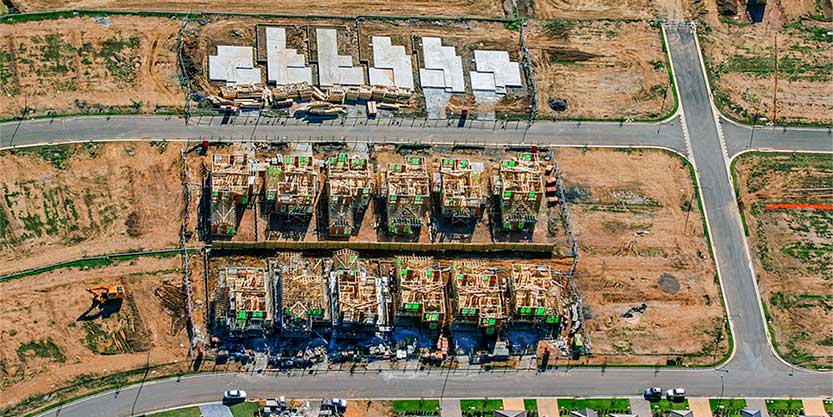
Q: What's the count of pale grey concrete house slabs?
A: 6